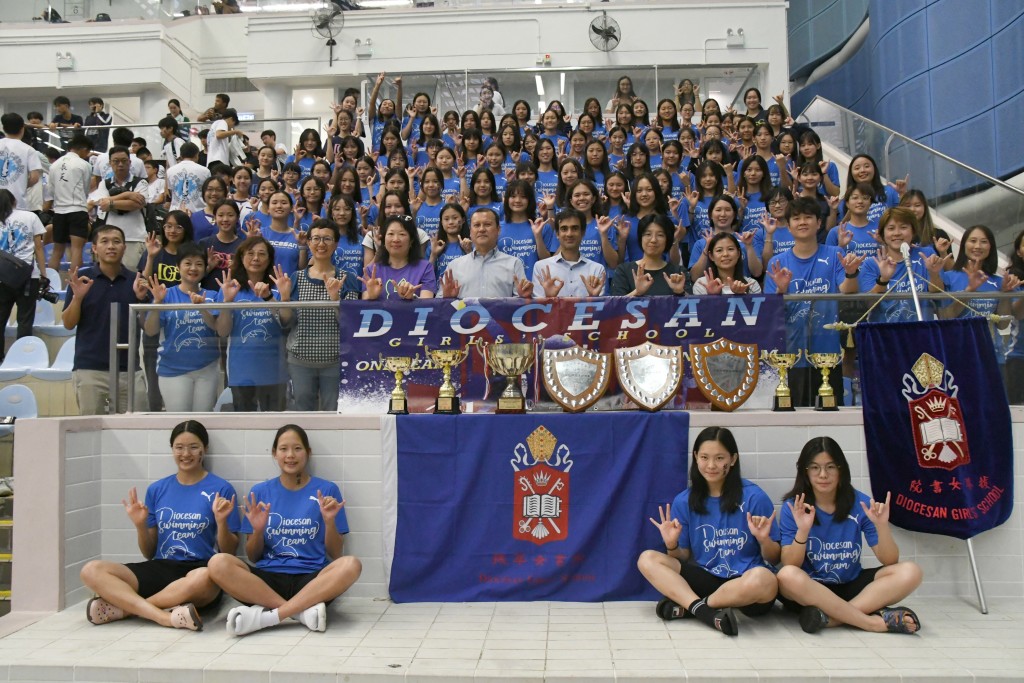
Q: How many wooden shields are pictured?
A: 3